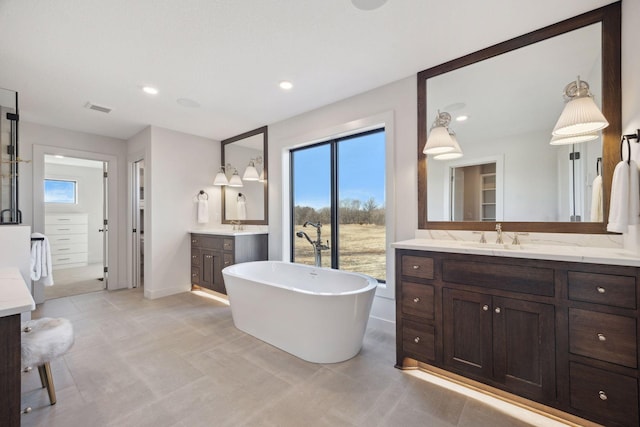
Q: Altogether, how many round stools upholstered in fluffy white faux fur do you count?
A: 1